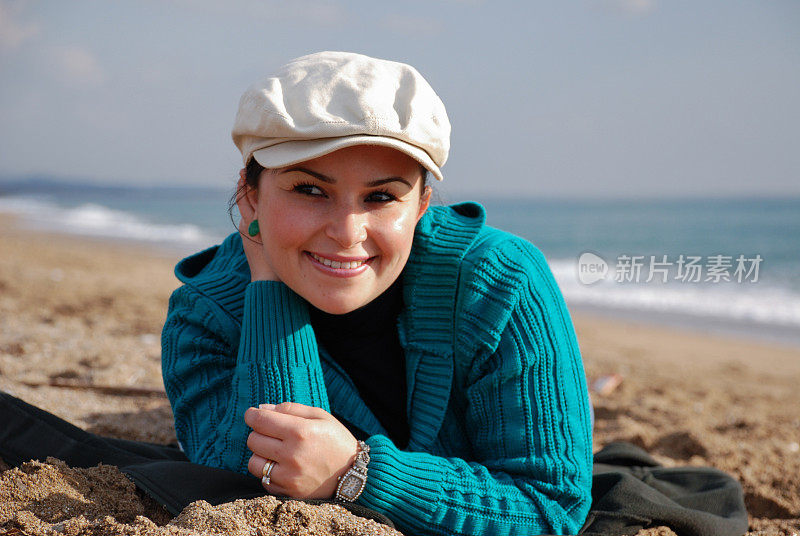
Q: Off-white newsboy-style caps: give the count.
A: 1